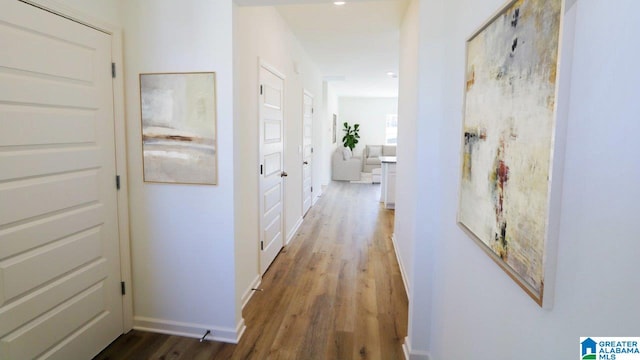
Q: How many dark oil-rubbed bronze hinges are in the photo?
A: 9